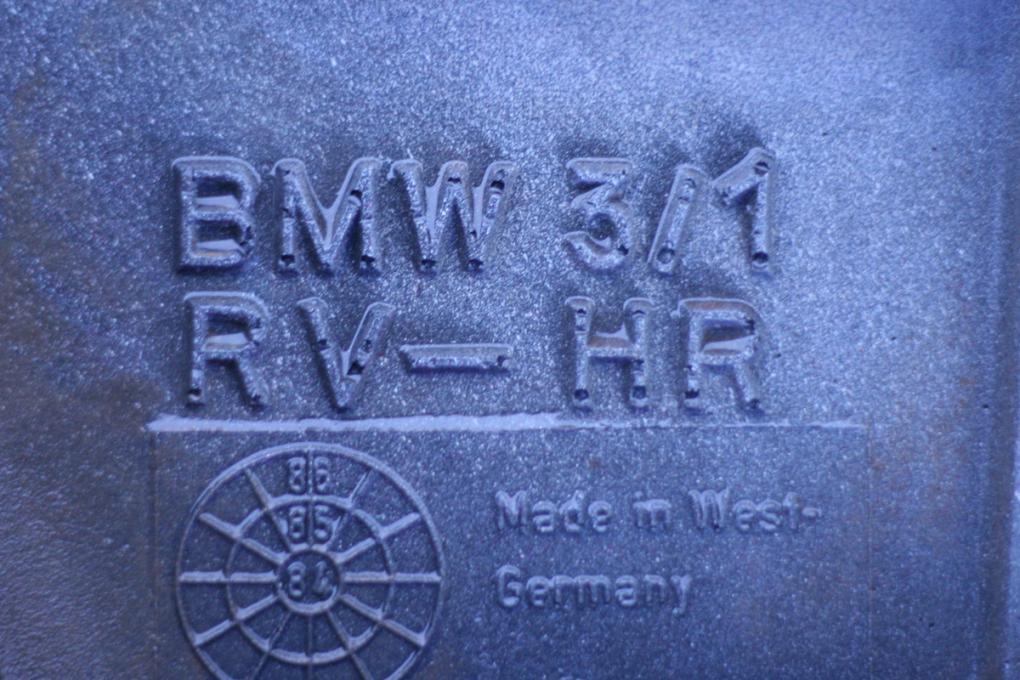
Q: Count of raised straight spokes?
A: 12